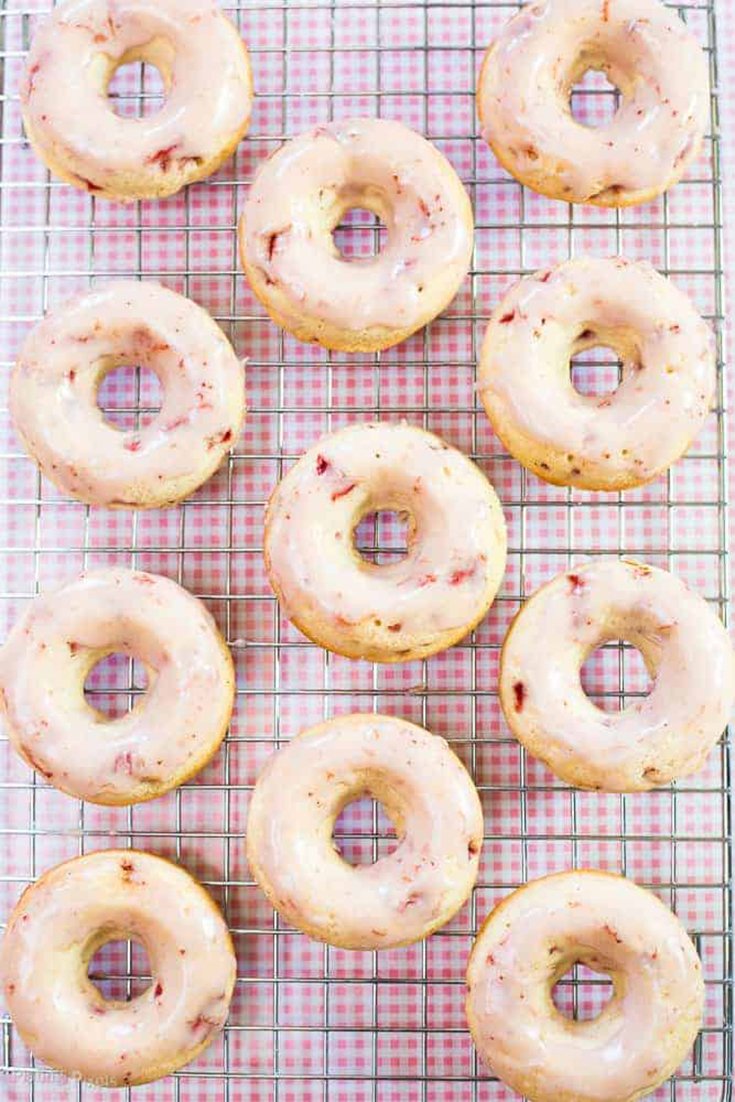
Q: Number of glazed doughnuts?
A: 11